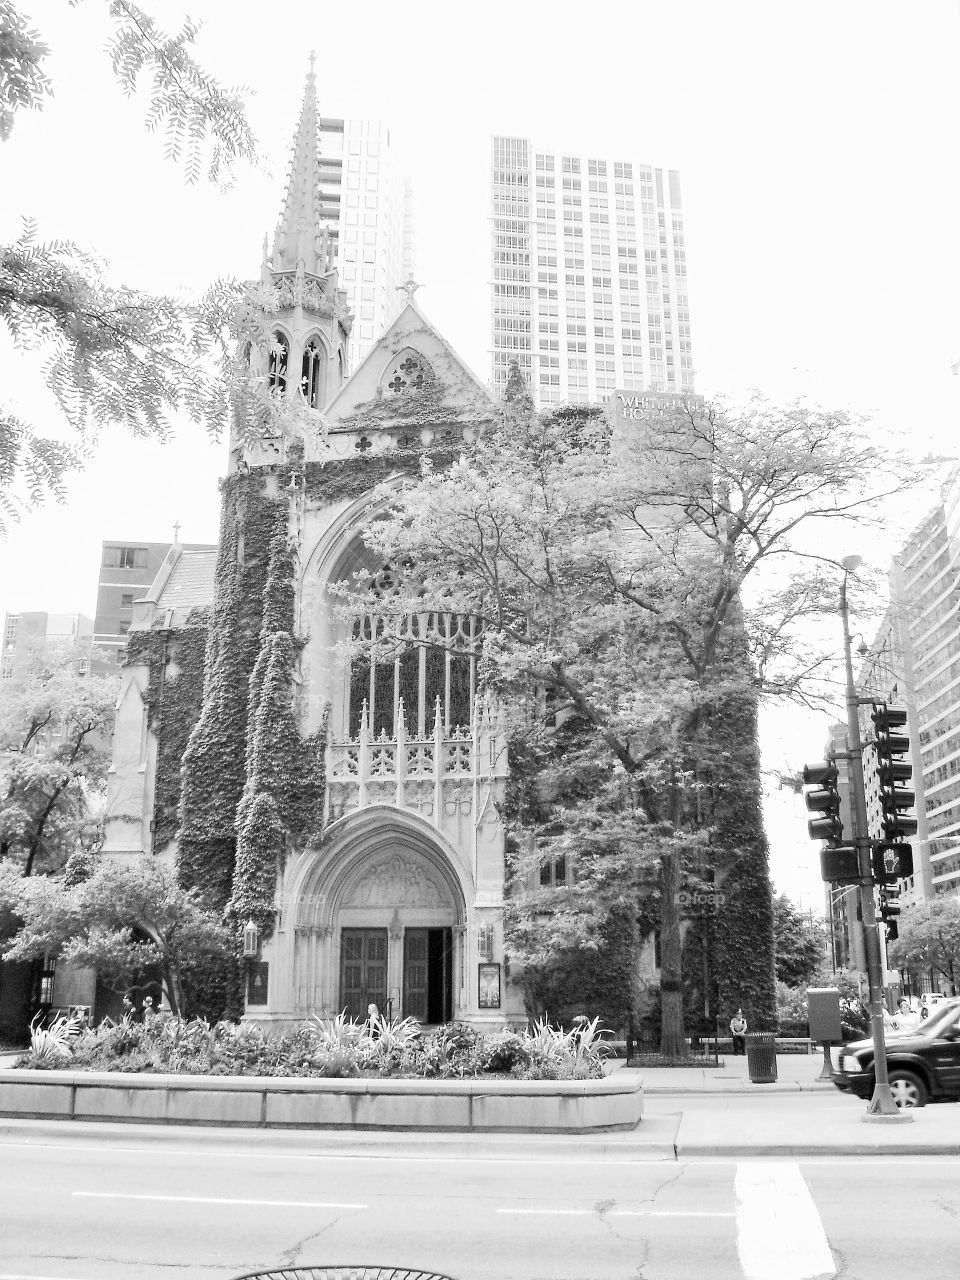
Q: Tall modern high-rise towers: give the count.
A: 2